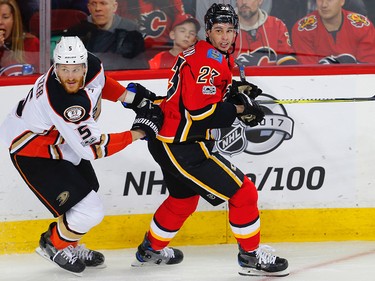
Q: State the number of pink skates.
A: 0